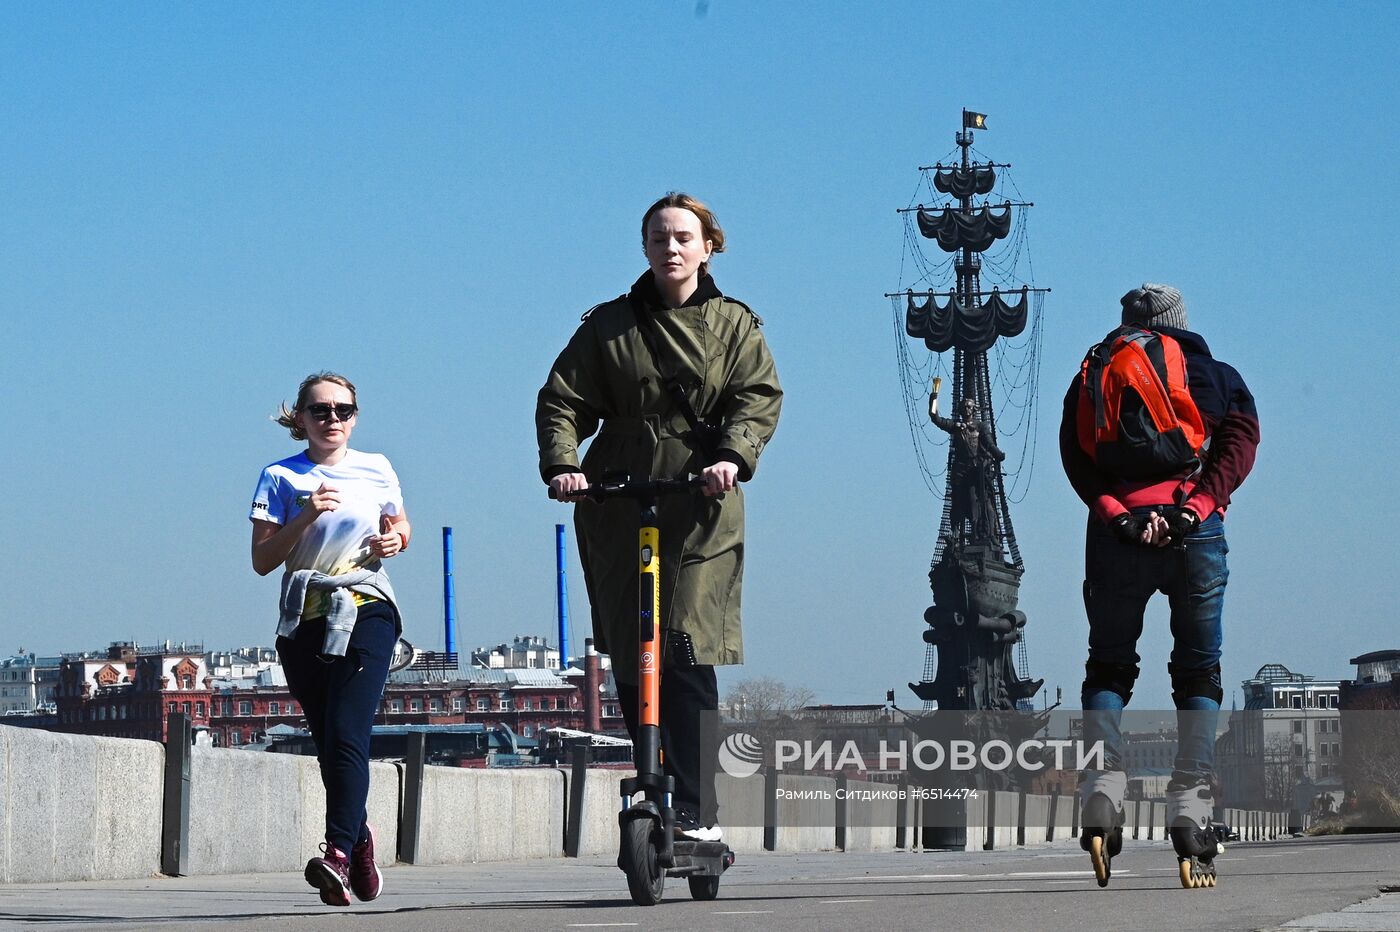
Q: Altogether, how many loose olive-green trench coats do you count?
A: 1